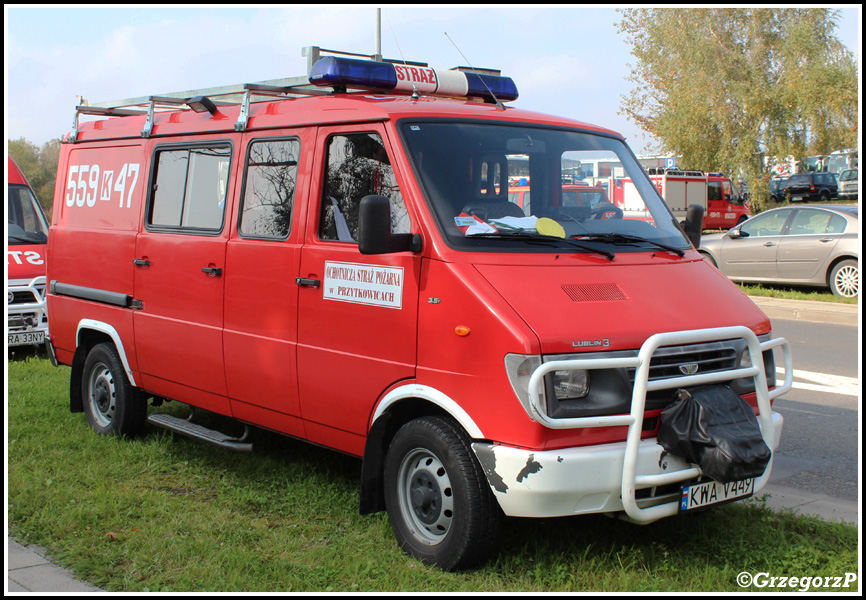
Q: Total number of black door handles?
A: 3